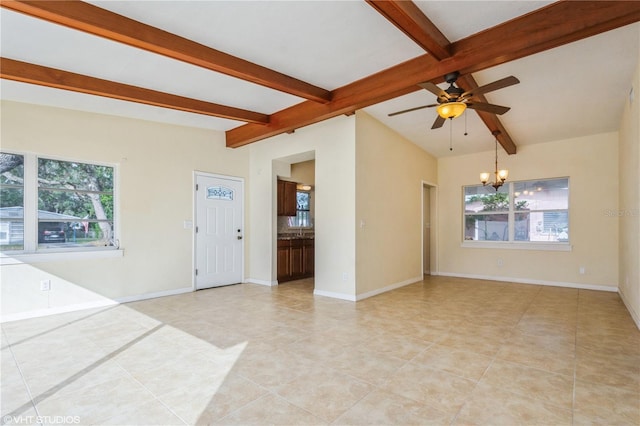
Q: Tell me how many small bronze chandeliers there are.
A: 1